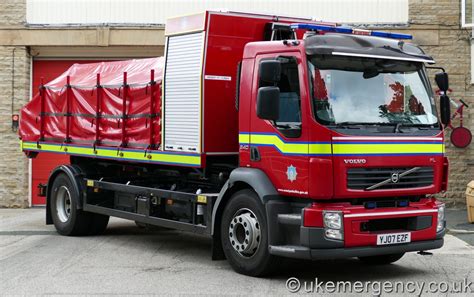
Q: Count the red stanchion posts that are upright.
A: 5